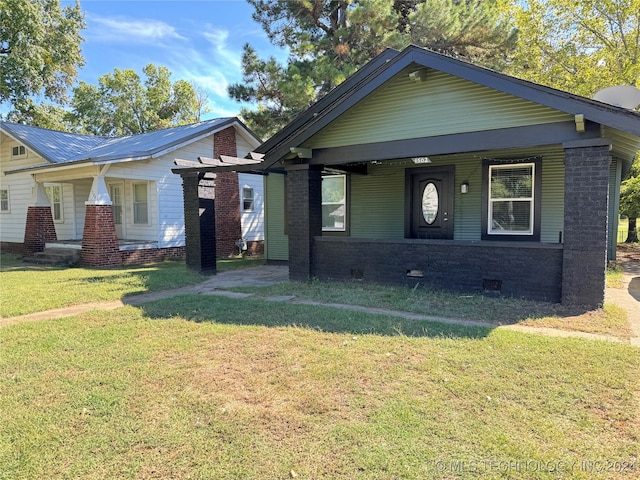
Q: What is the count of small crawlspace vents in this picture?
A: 3